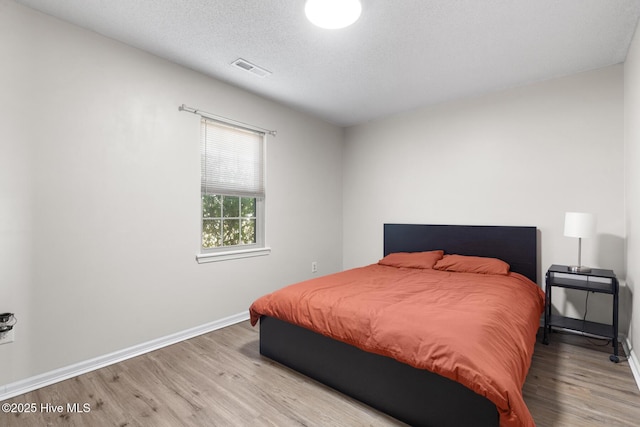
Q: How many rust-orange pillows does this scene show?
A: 2